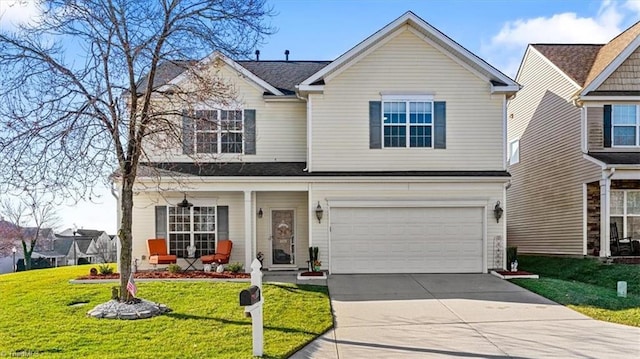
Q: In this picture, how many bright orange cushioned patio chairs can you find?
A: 2